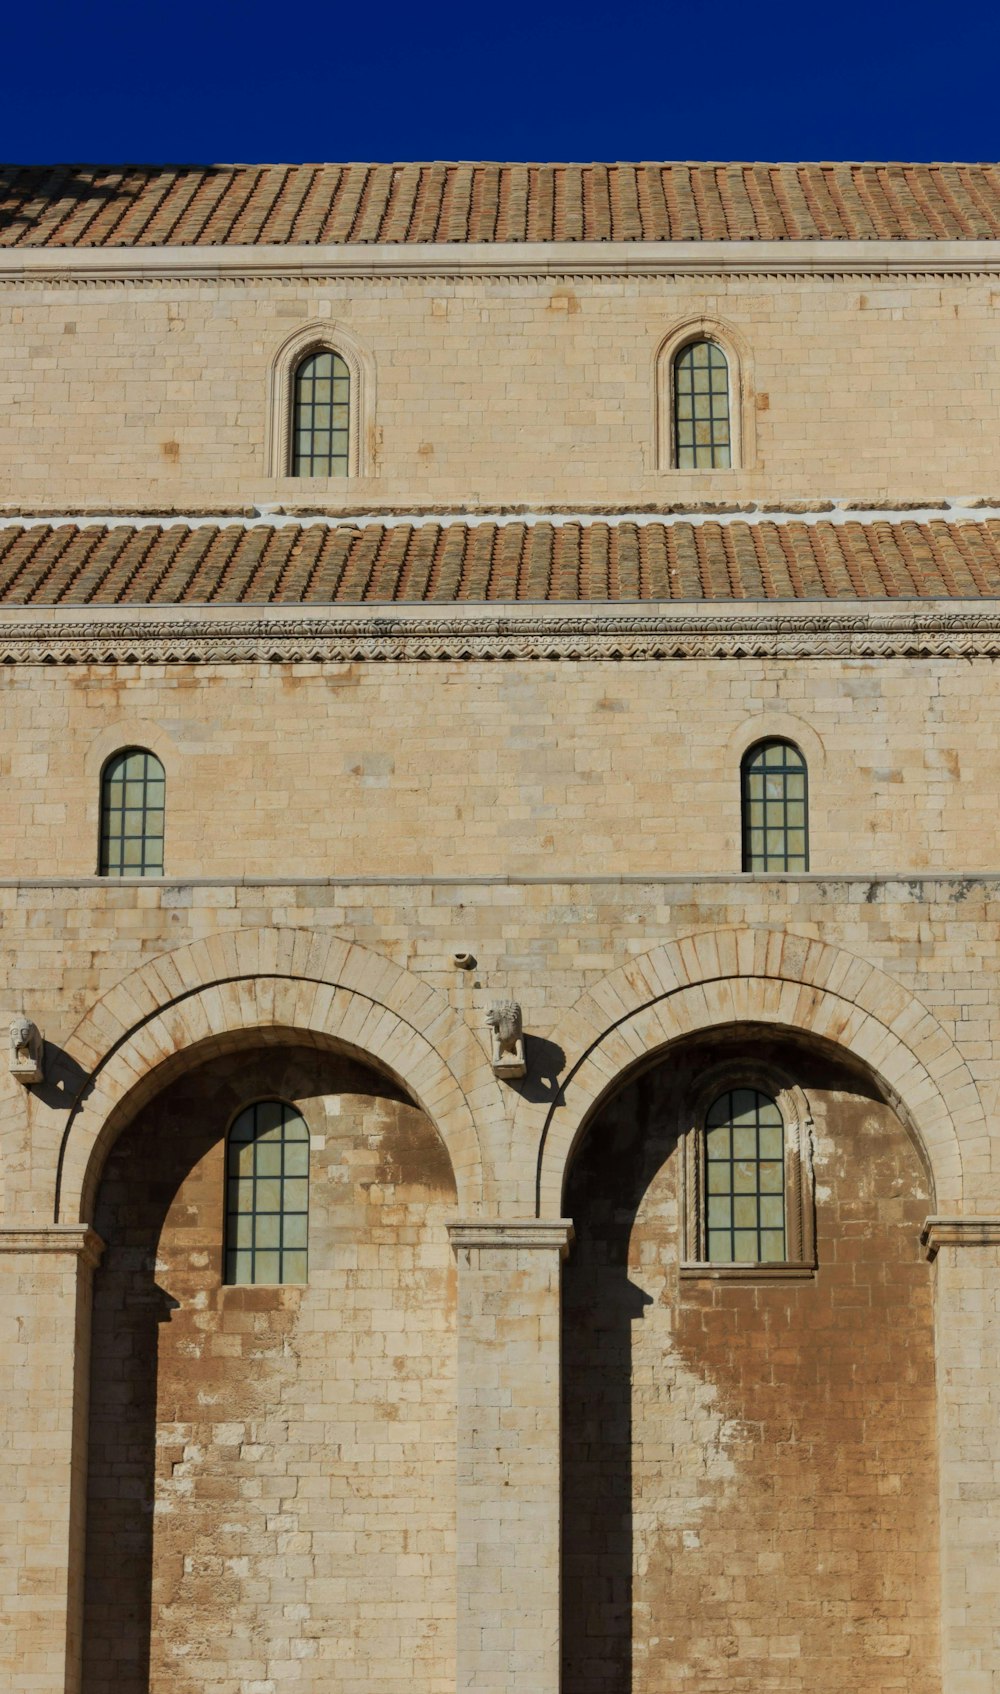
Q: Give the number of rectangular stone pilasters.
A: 3